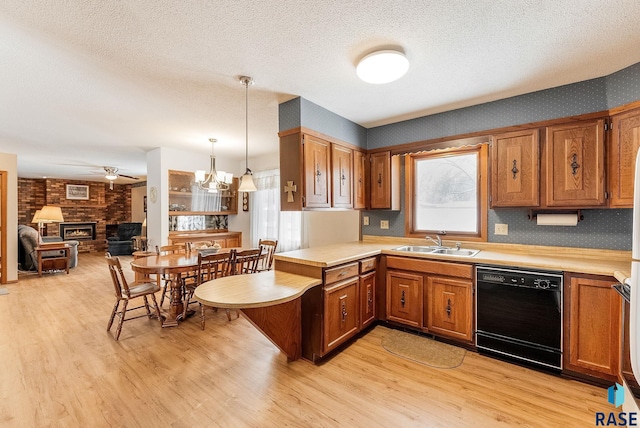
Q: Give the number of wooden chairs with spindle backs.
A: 6